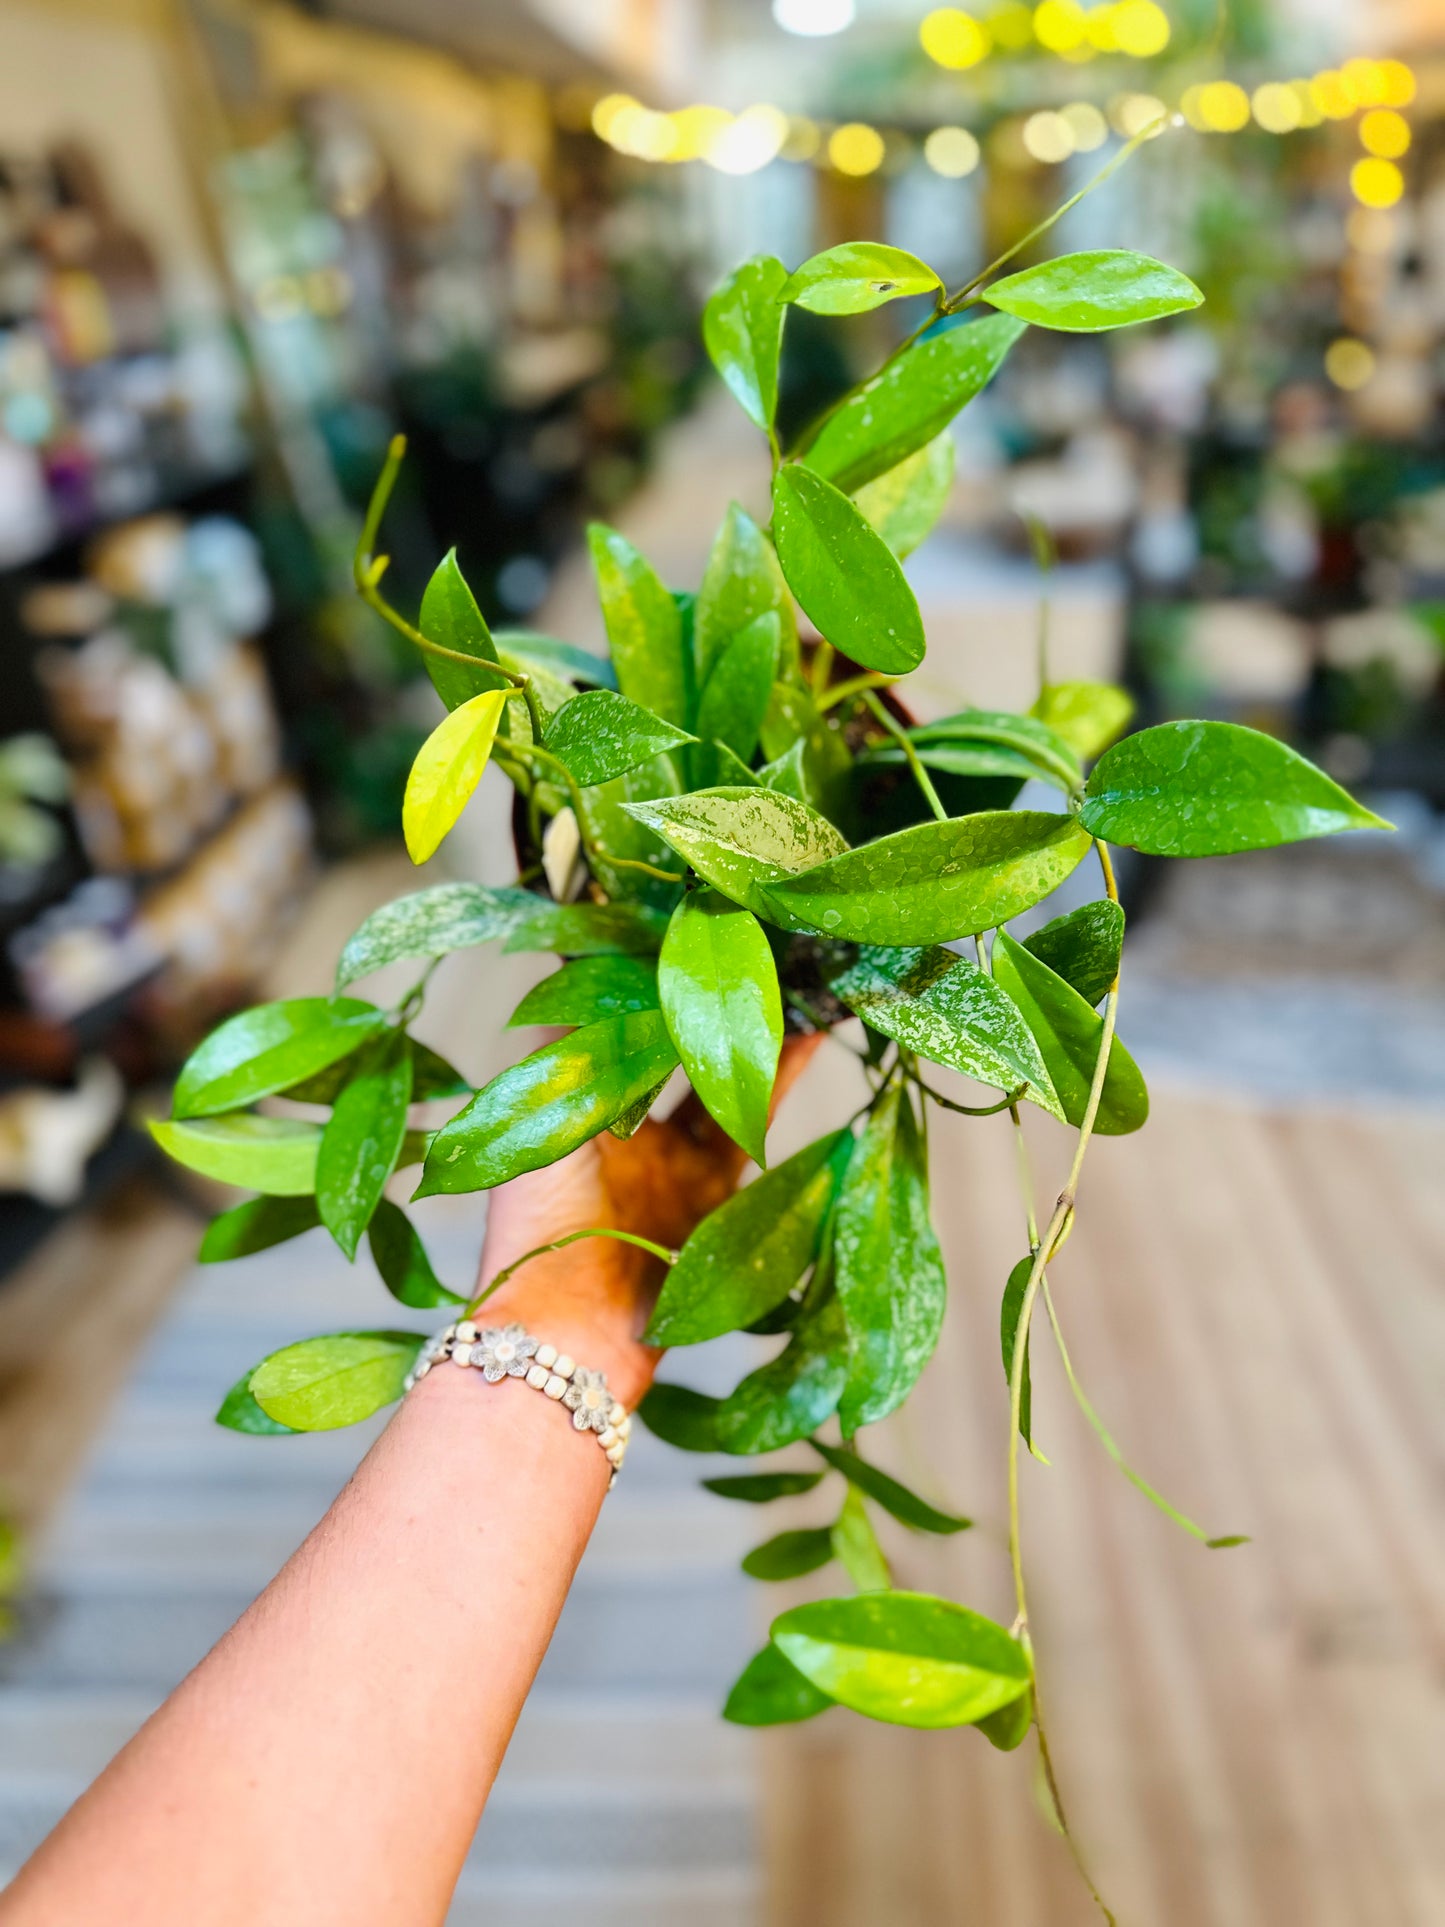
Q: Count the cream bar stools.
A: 0